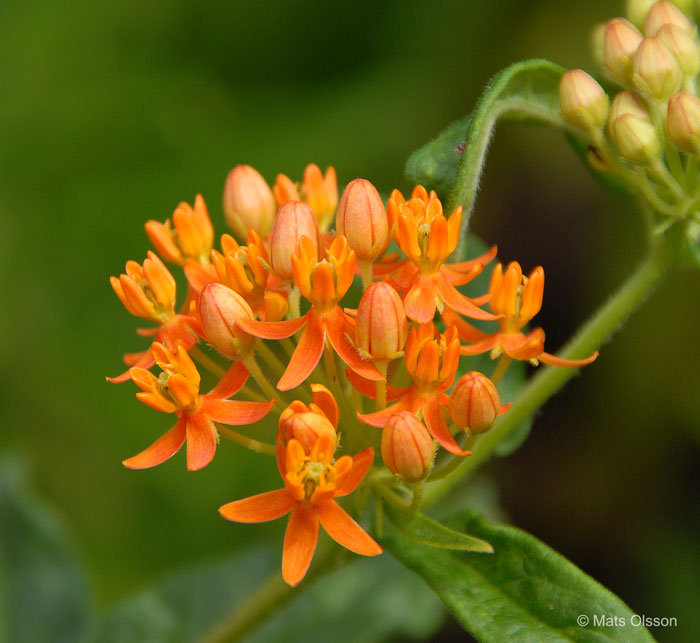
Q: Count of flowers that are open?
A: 10